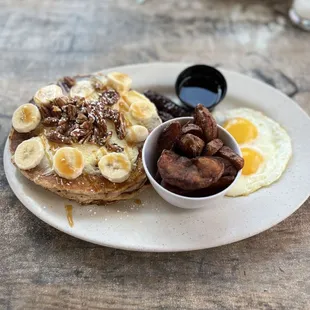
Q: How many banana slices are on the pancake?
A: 9